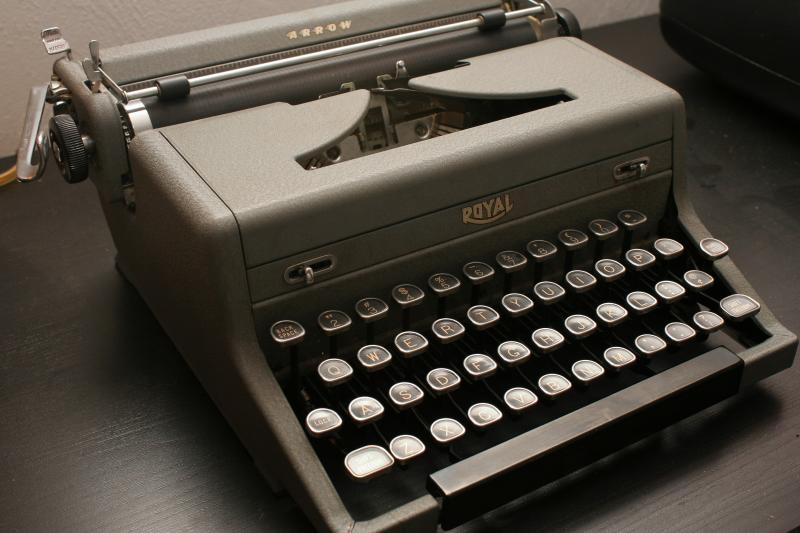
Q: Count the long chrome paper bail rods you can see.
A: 1